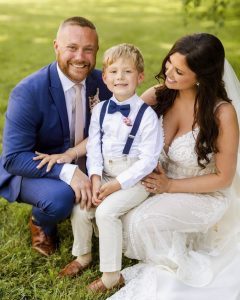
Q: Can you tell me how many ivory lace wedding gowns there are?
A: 1